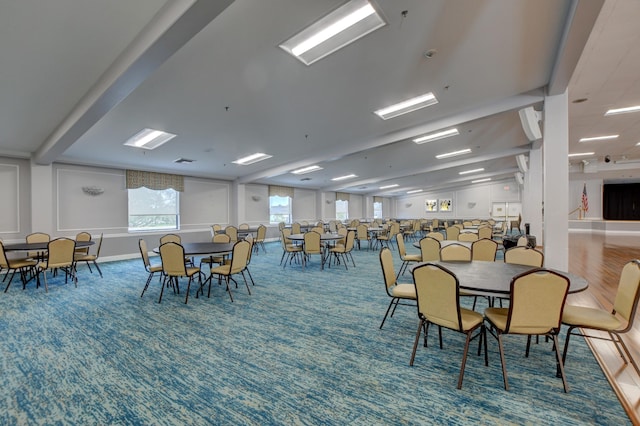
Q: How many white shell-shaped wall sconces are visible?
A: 5